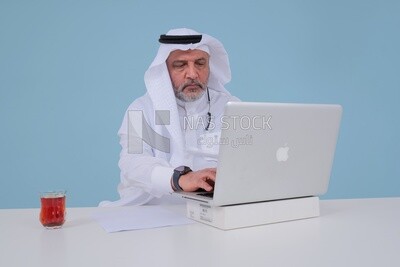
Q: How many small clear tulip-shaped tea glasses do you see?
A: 1